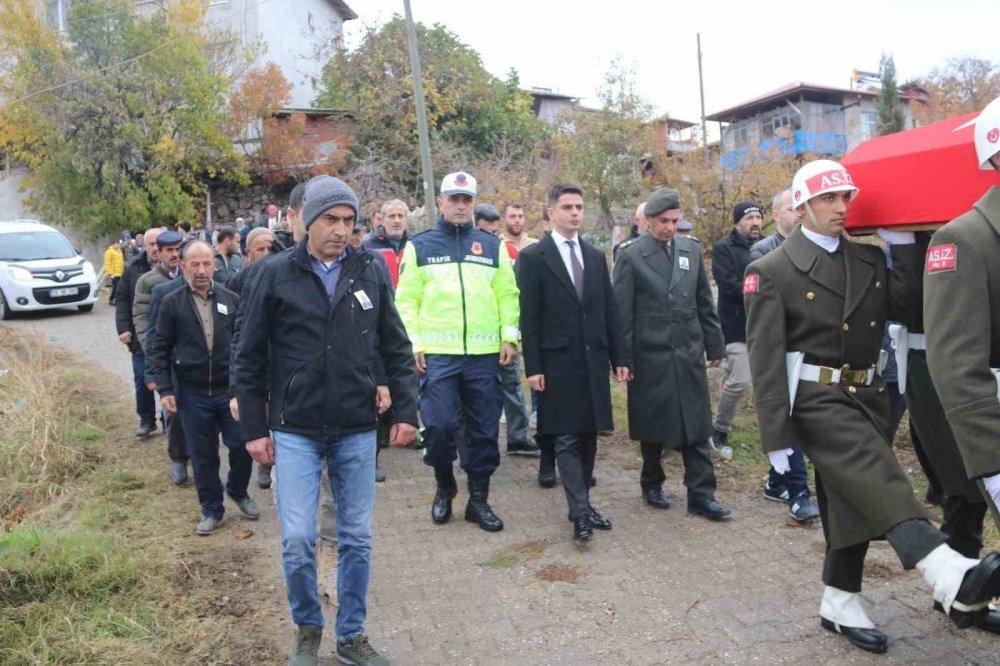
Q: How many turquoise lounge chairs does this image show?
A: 0